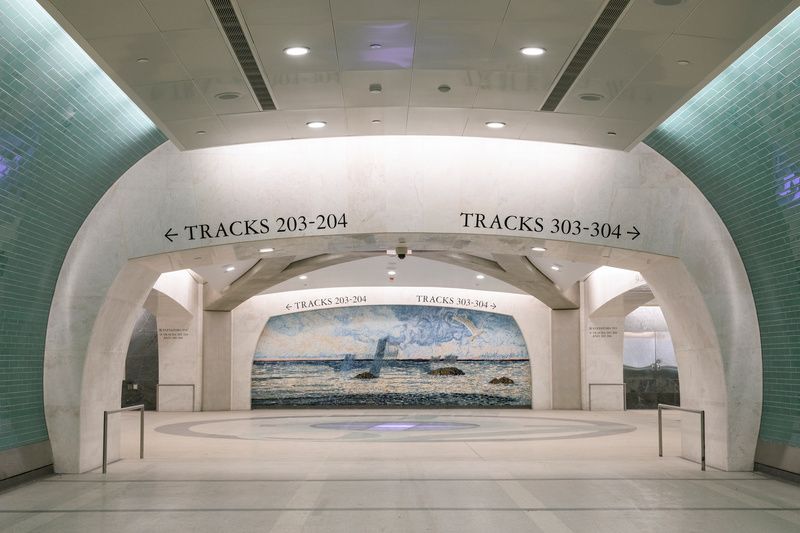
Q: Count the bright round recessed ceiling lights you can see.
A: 11